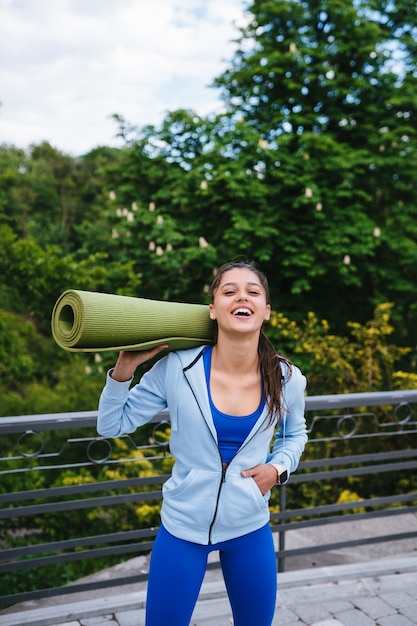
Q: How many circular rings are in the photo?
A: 5